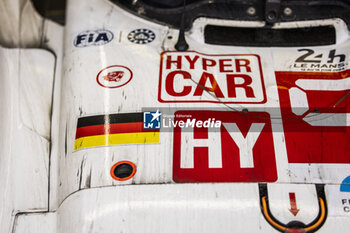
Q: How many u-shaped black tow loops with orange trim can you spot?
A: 1